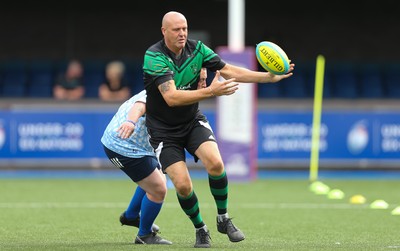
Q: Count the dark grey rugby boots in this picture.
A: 4